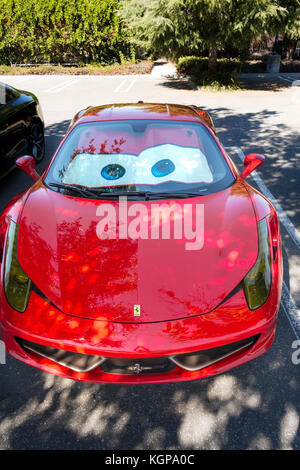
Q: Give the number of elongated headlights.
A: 2